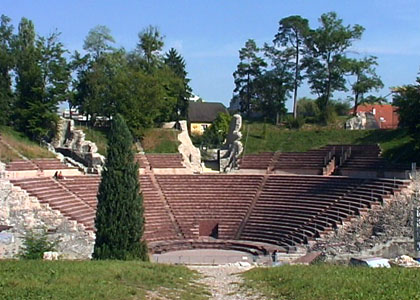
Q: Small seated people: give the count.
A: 2